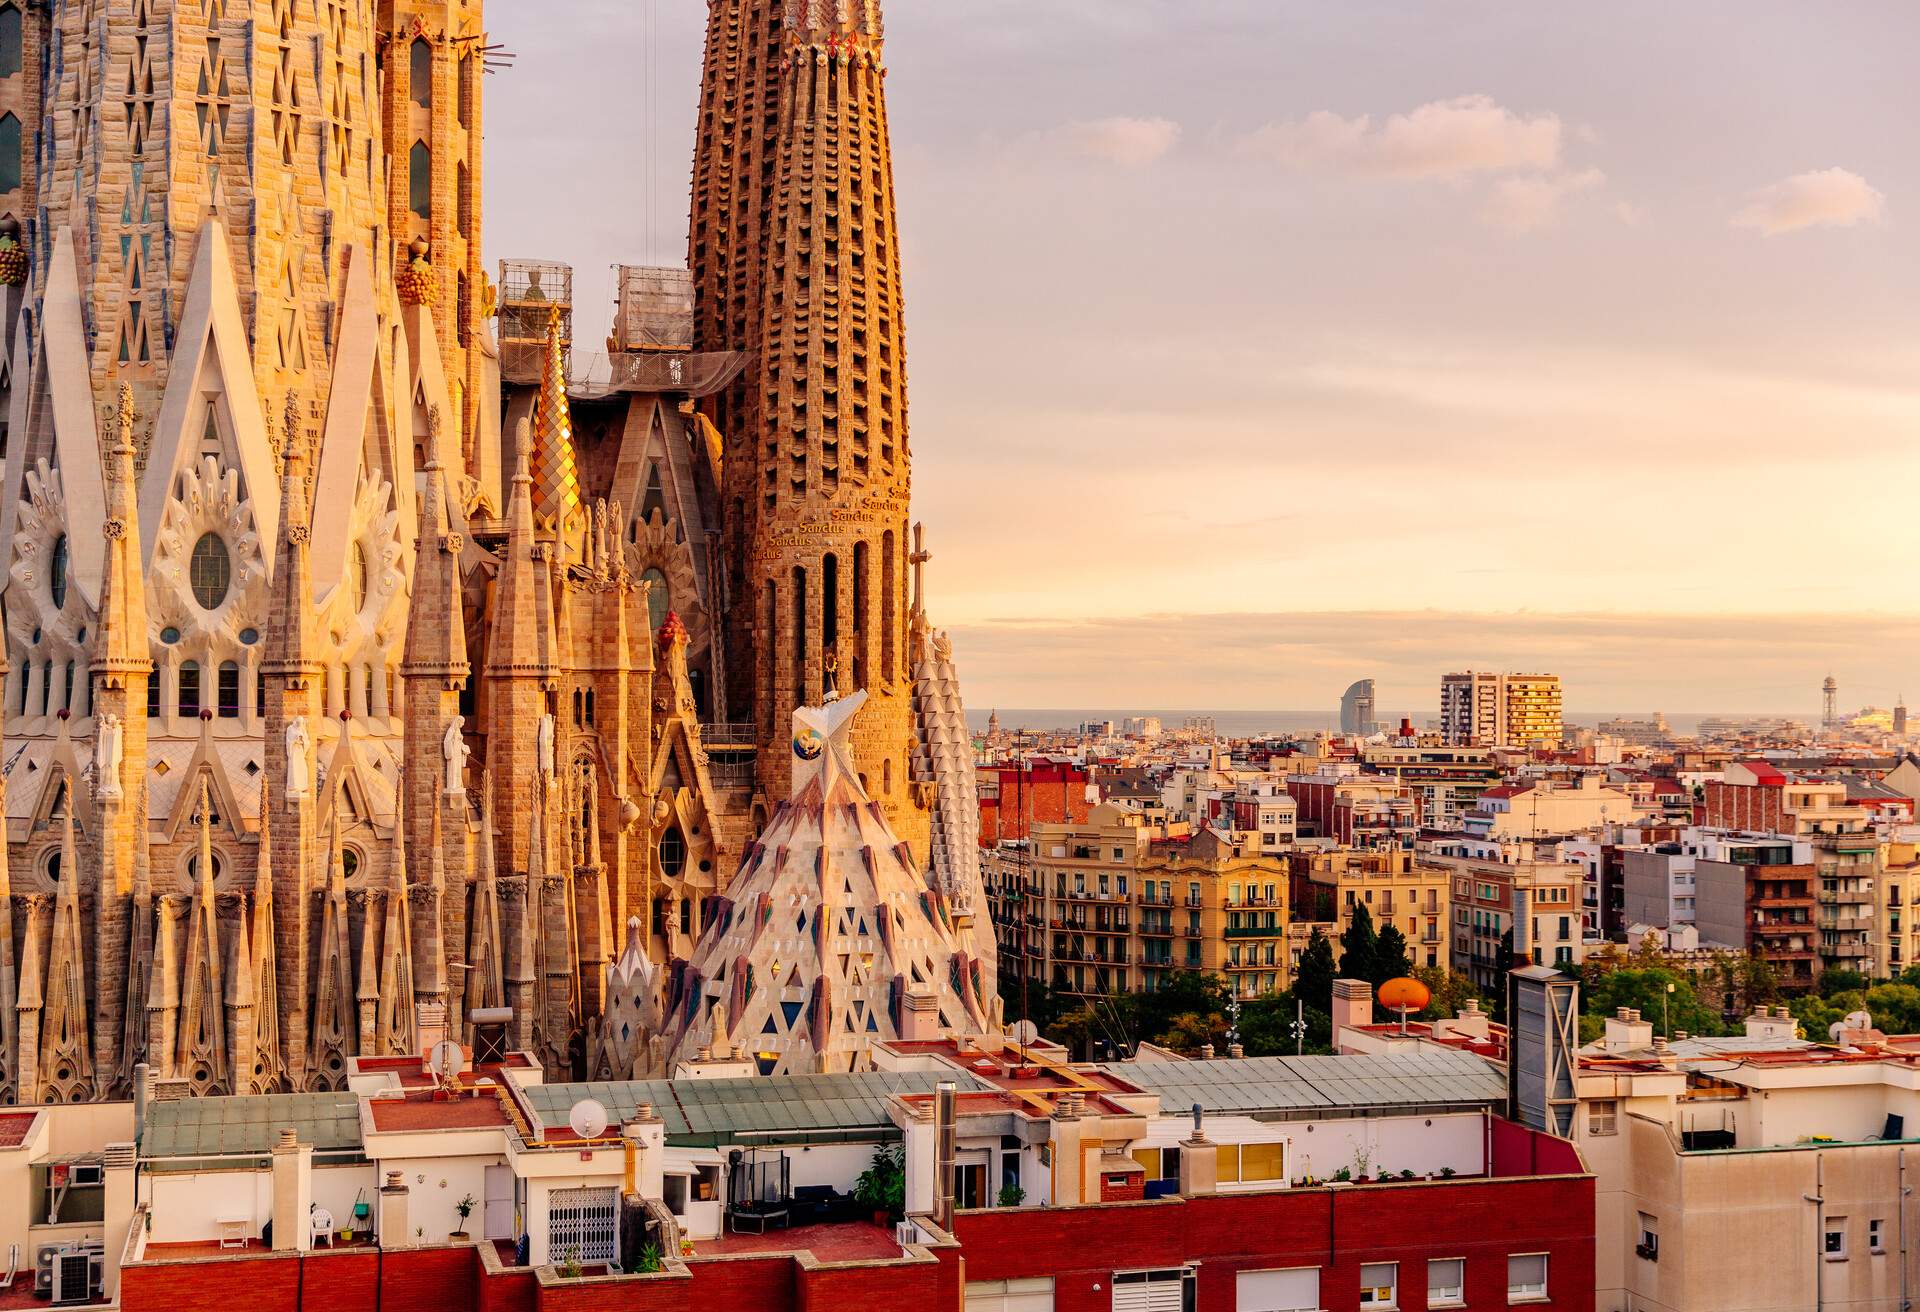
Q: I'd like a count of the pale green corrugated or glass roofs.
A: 3